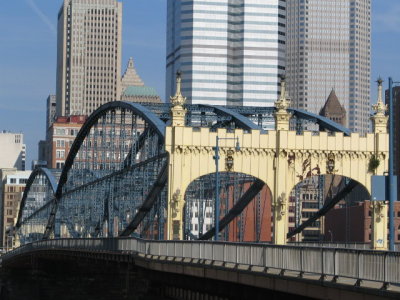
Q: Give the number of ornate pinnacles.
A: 3